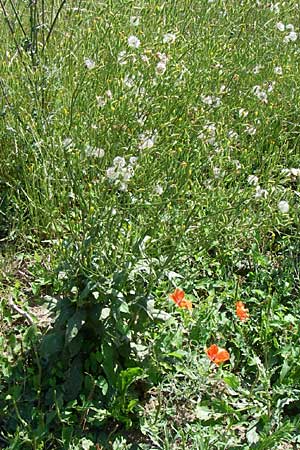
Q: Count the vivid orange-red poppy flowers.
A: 3